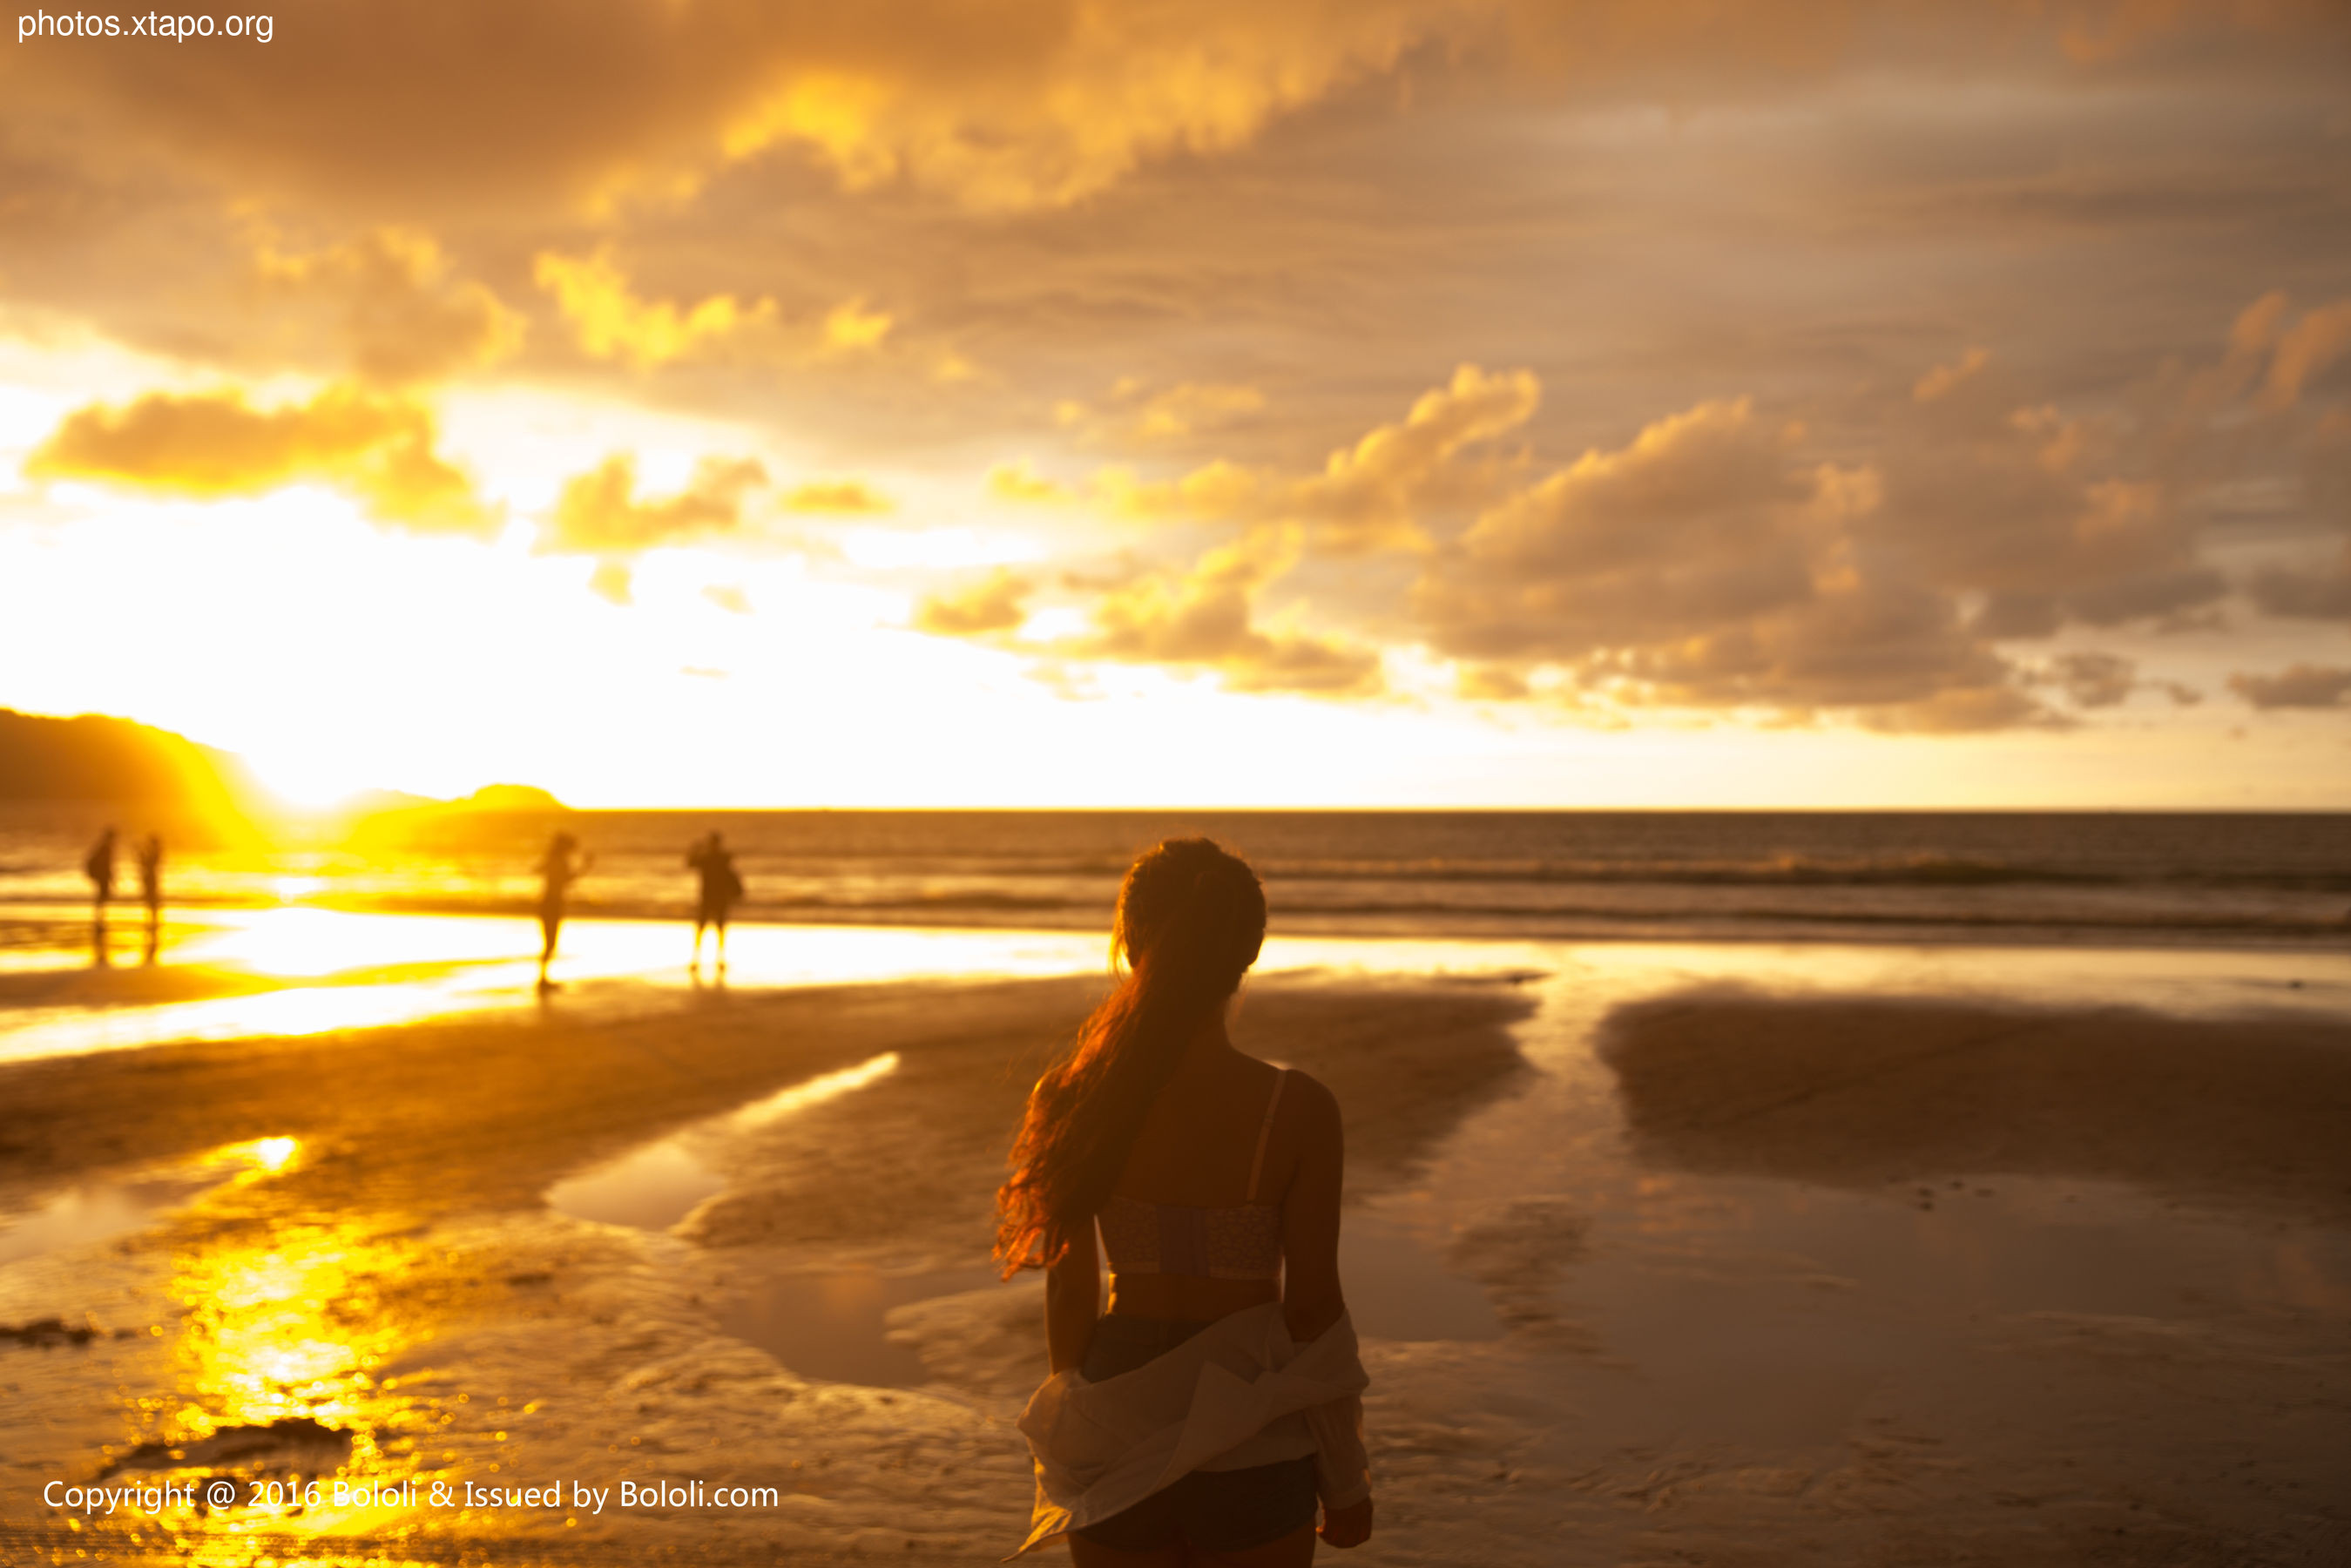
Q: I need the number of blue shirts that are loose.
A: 0